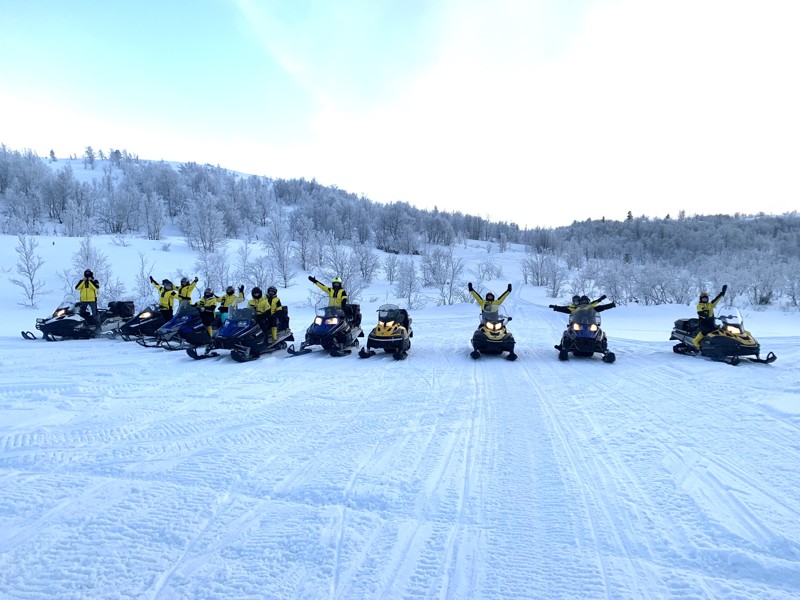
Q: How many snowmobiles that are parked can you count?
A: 9